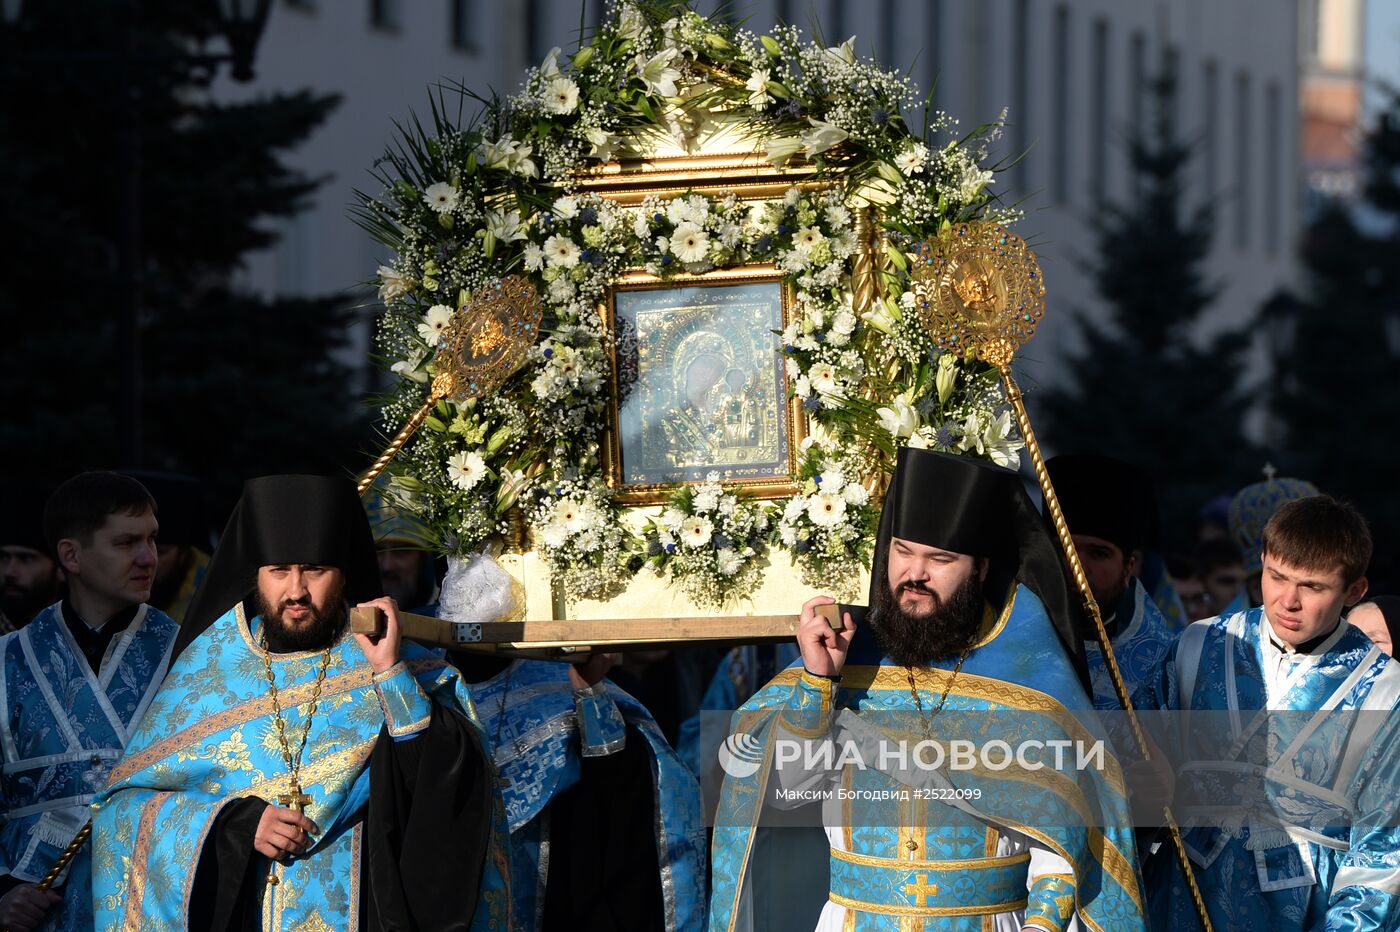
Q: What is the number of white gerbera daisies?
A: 14